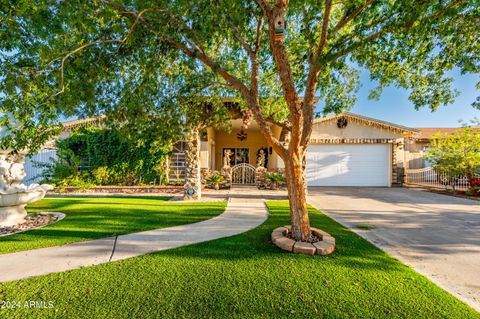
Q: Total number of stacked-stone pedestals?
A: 2